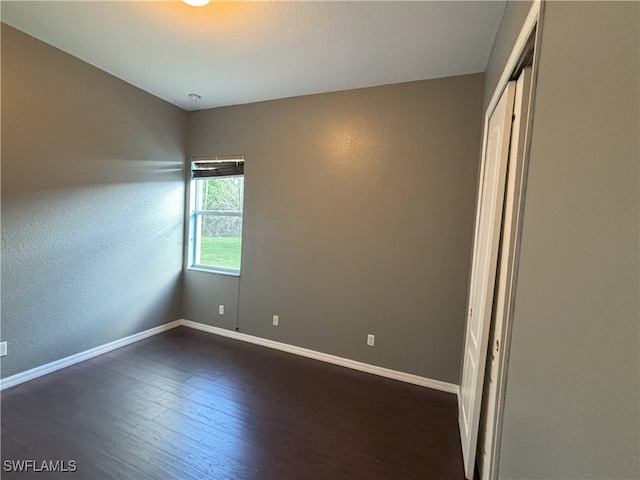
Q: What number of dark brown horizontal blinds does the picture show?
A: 1